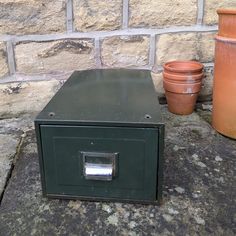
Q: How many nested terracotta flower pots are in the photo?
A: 3